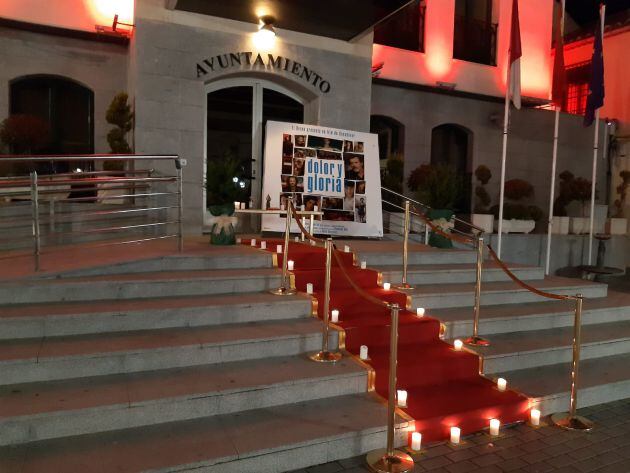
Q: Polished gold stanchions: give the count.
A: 6